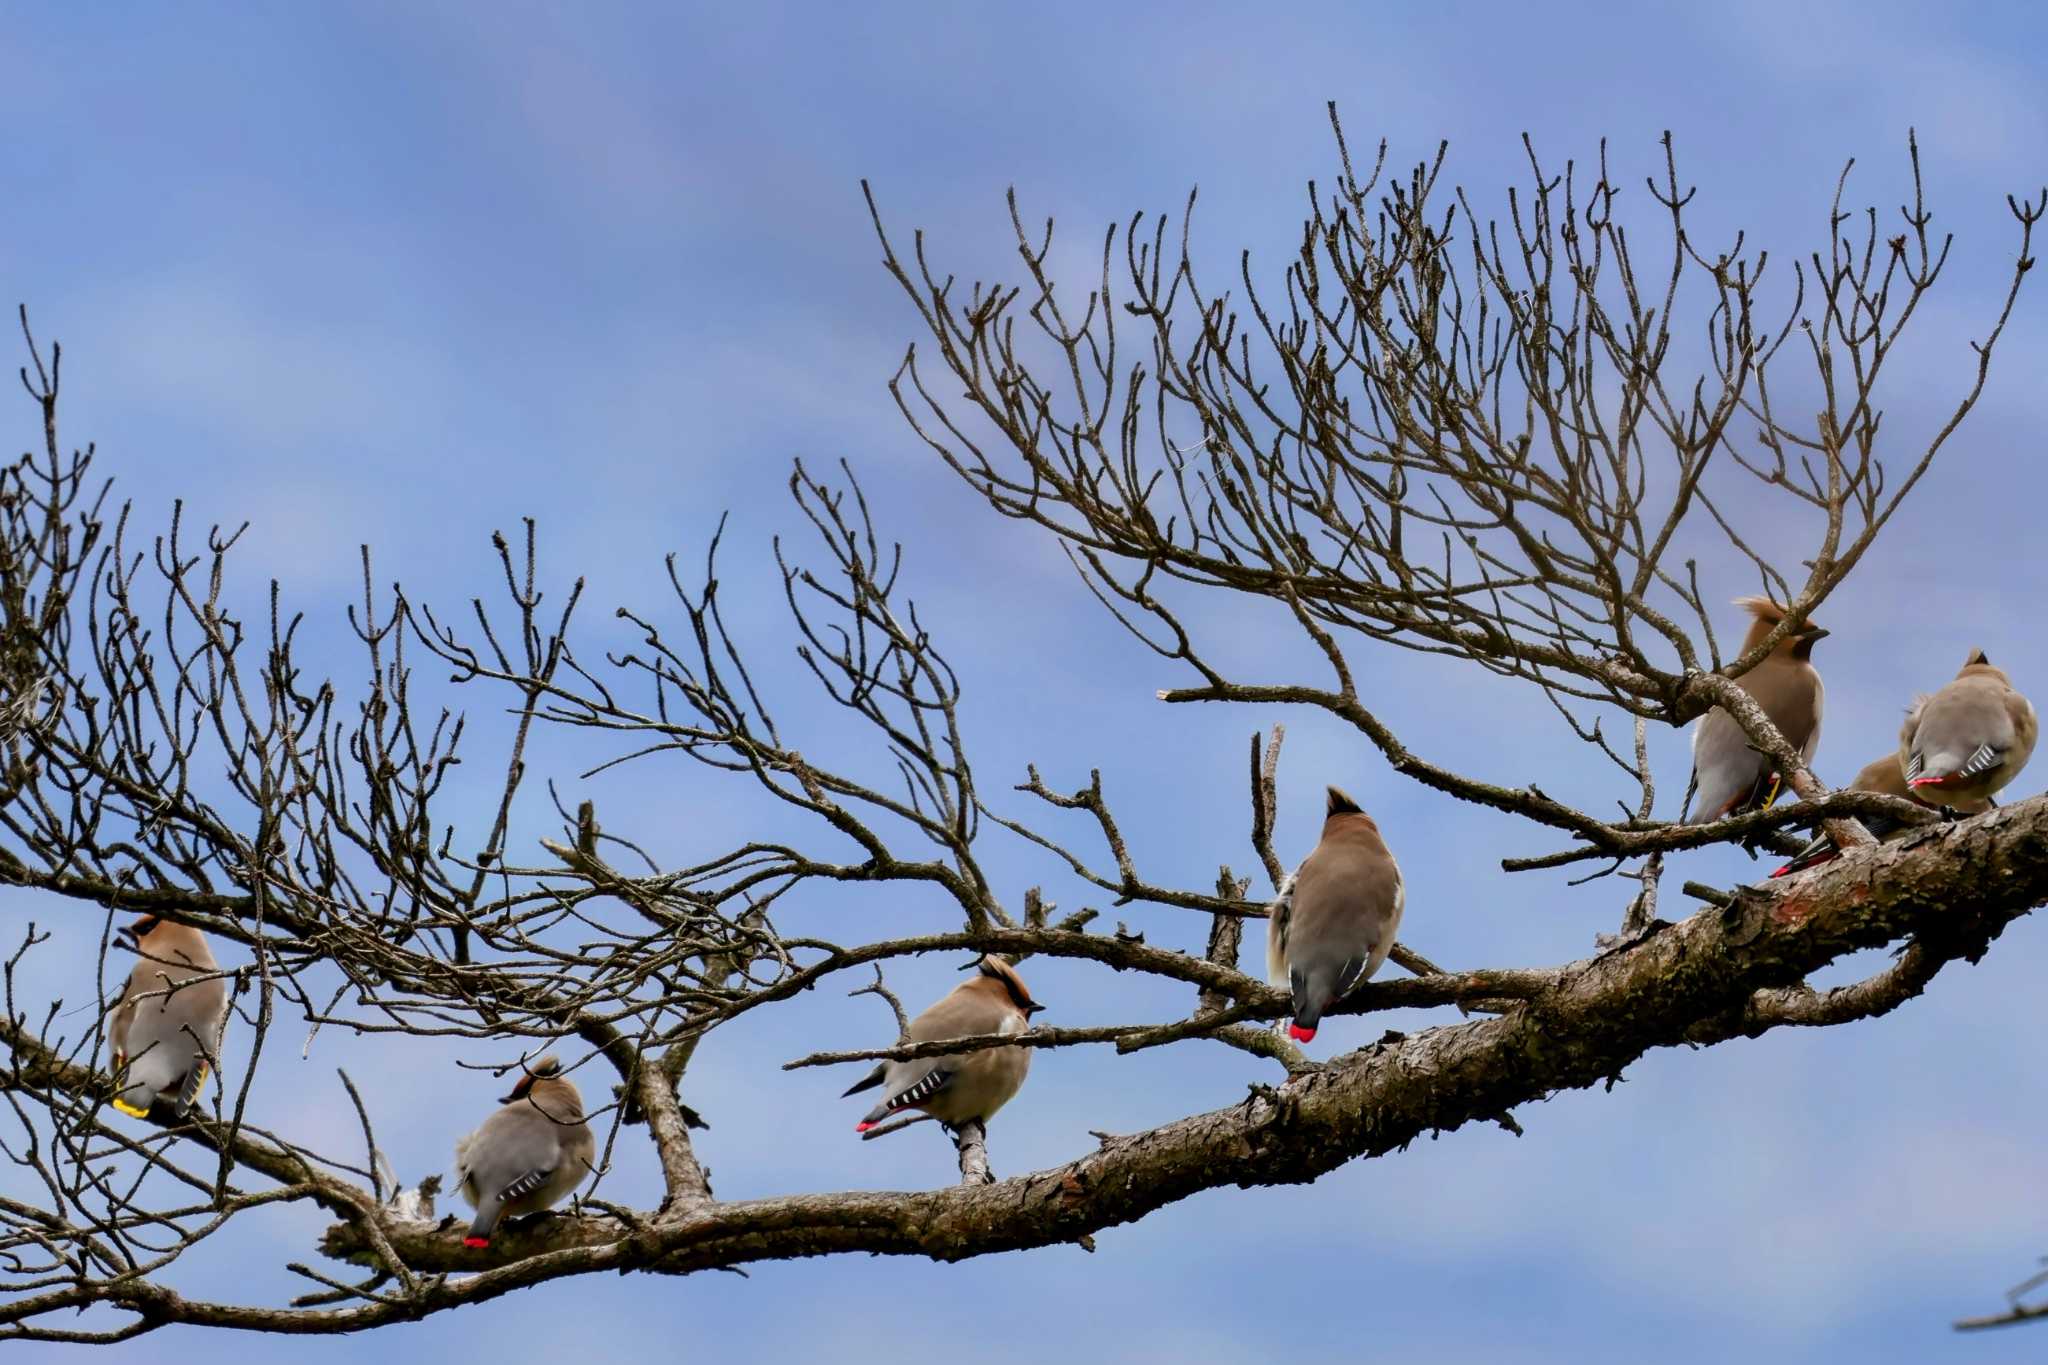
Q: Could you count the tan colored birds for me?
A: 7